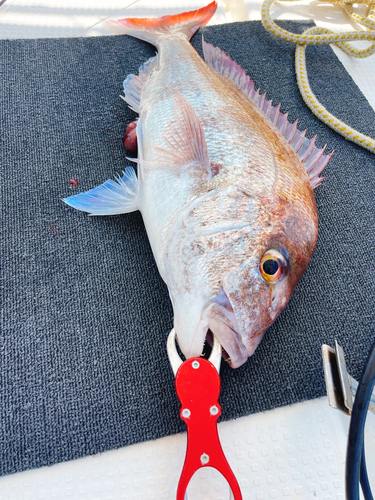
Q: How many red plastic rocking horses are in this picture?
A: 0